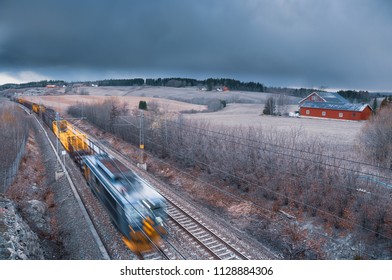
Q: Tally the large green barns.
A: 0